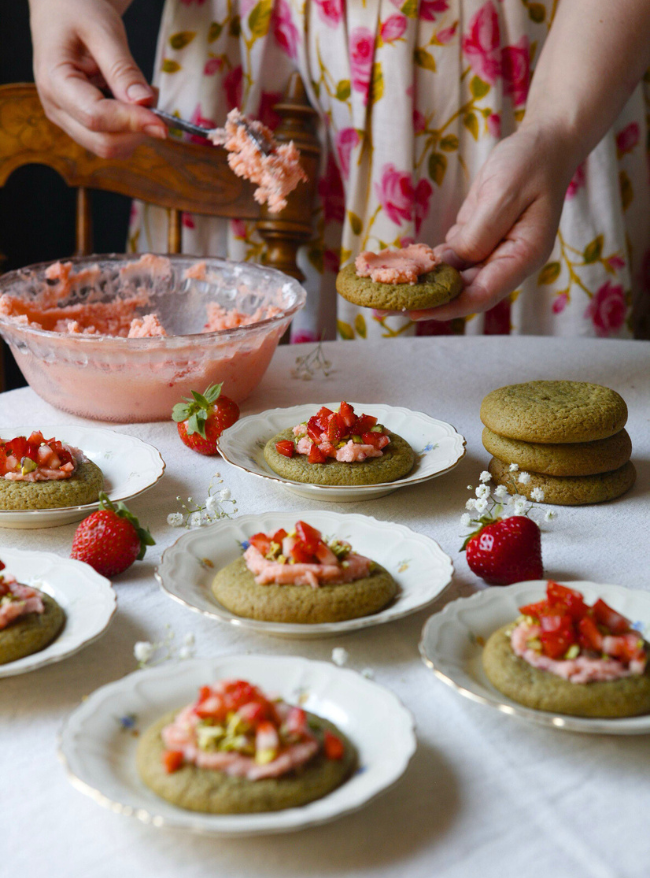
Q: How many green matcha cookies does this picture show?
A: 10